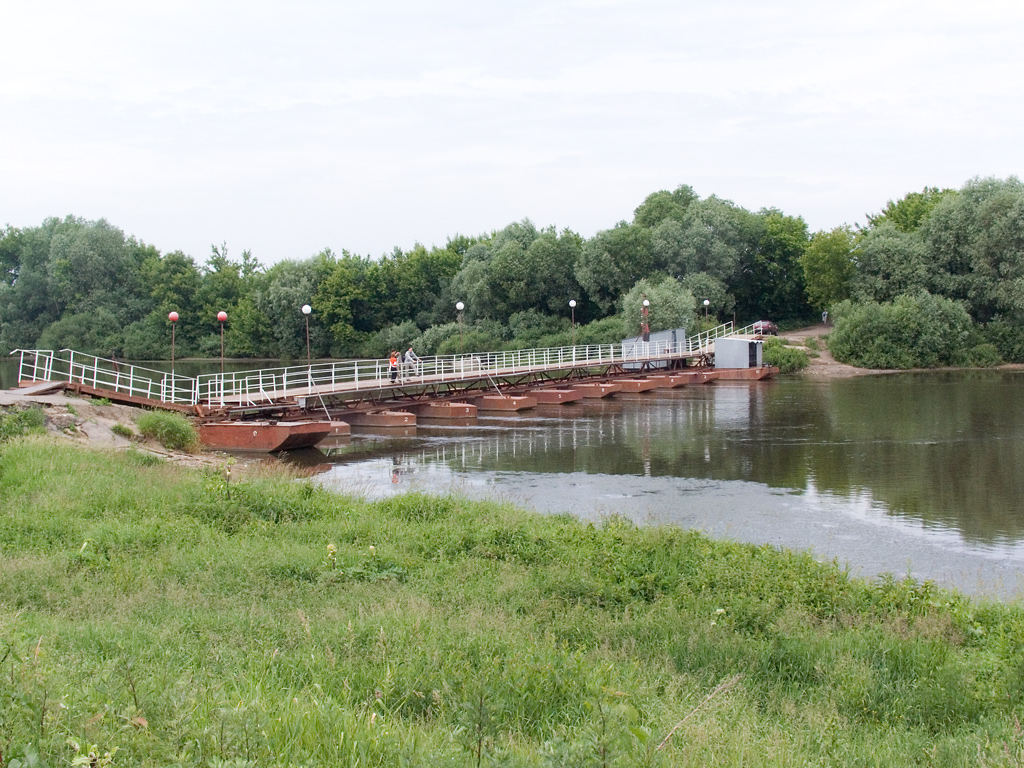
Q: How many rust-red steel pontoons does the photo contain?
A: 11